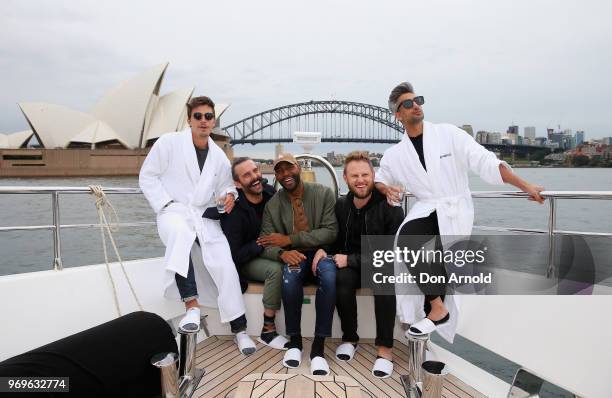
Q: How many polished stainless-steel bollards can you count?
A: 4